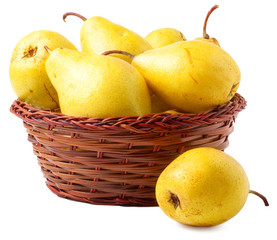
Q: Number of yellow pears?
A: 7